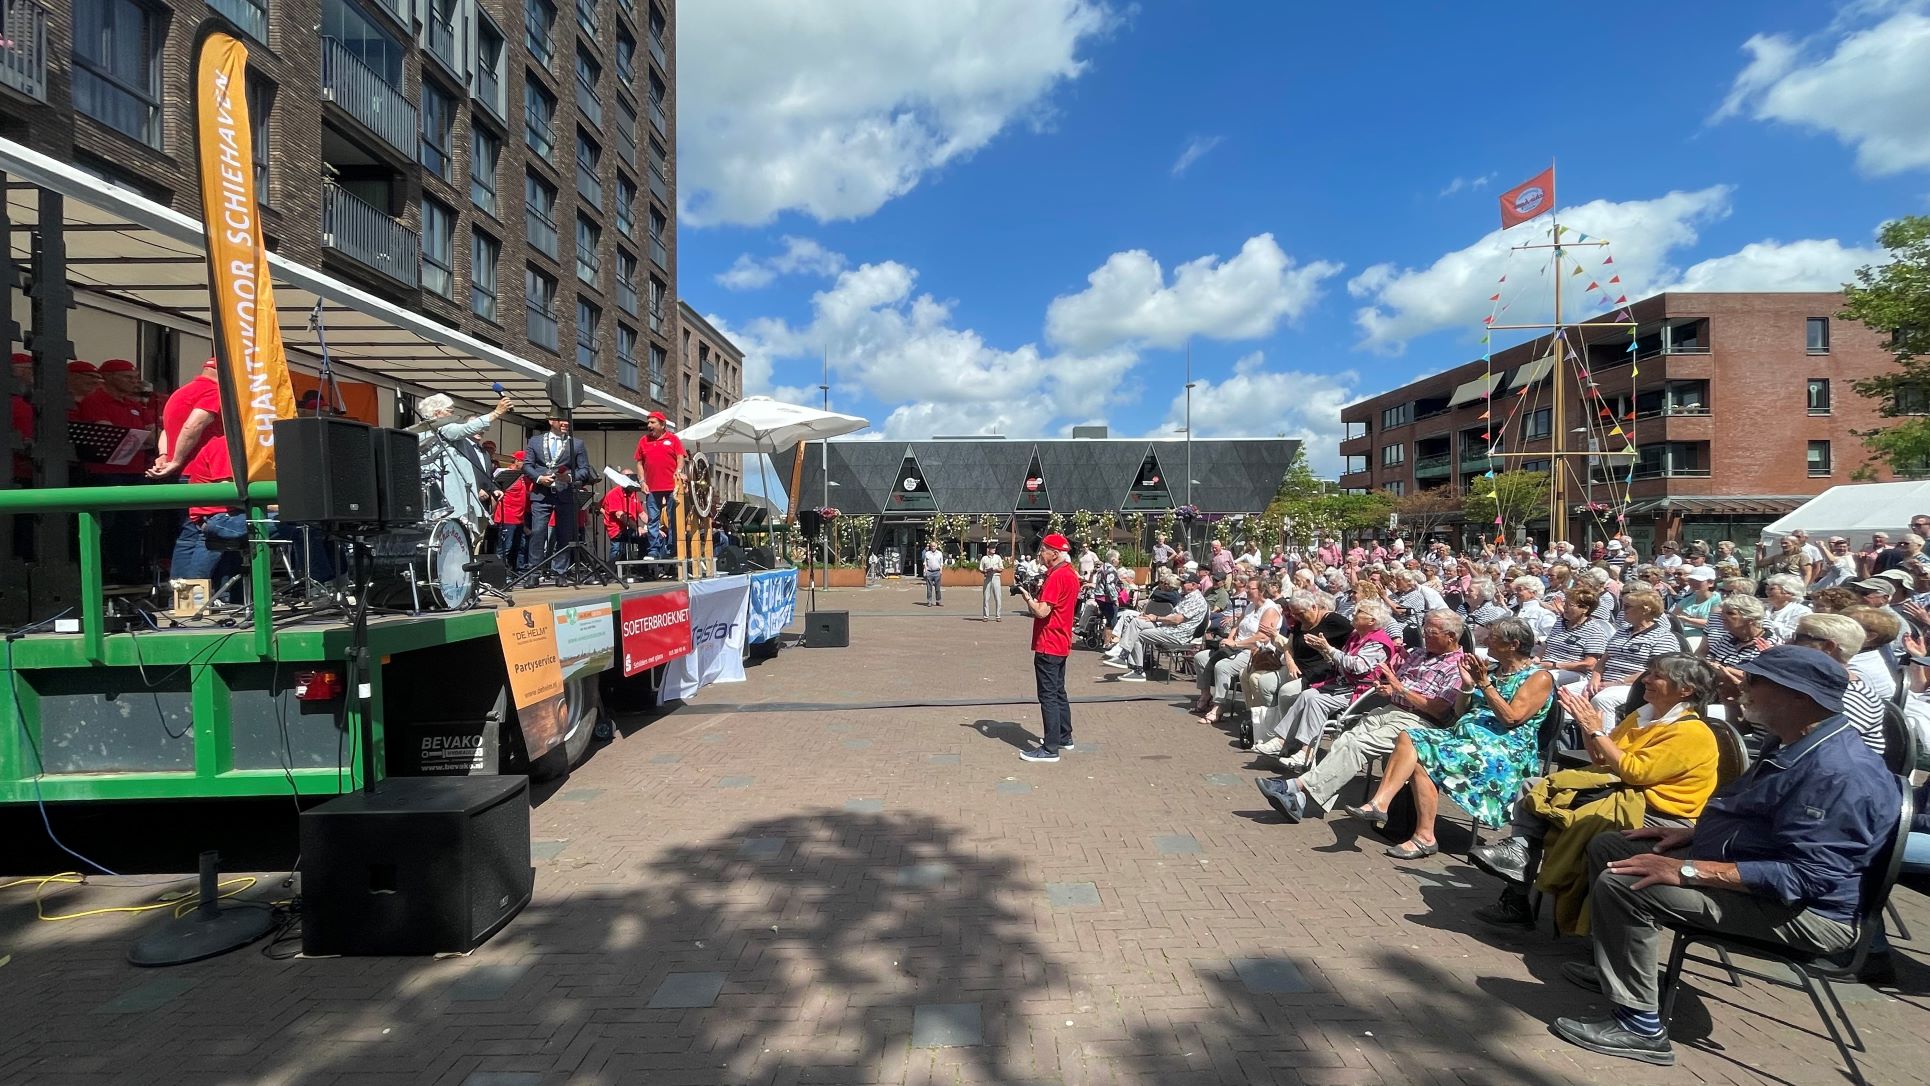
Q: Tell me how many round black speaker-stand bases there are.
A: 1